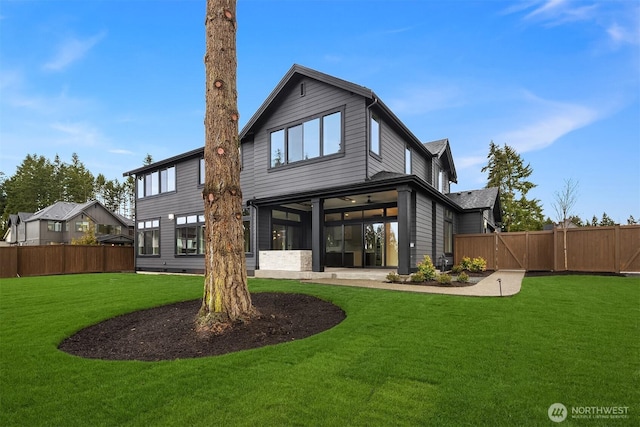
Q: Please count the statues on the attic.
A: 0